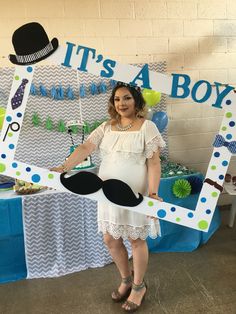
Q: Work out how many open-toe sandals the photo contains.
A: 2